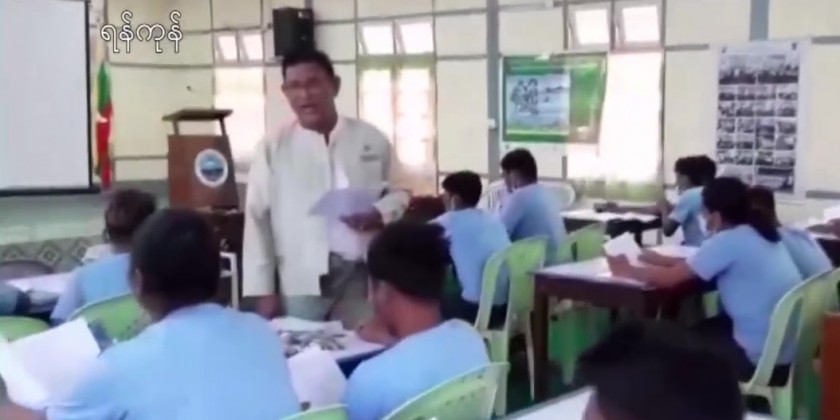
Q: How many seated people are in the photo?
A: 9